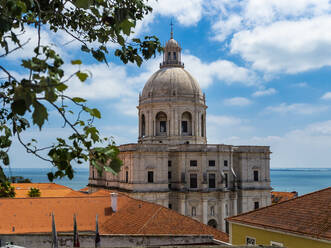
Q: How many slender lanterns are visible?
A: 1